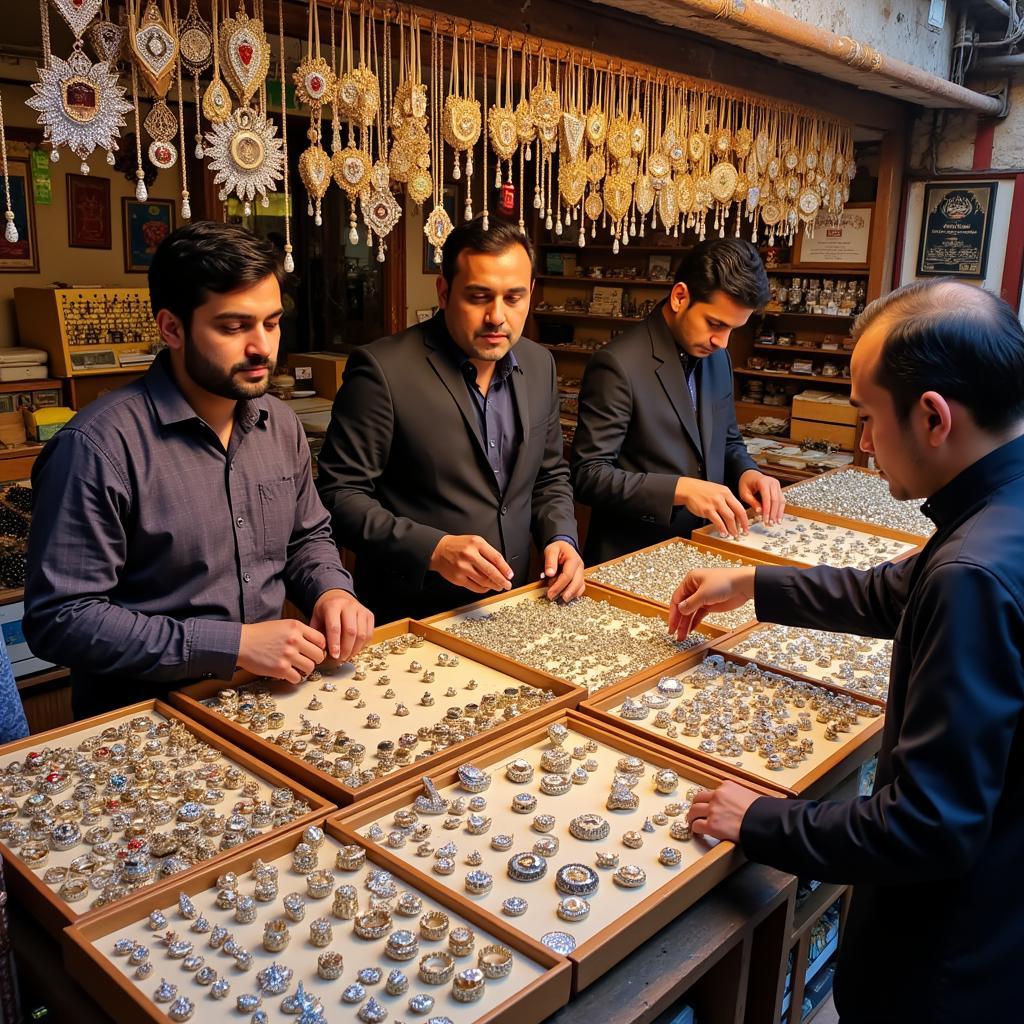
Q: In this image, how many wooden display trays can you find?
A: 10